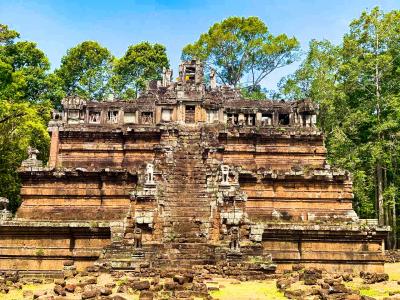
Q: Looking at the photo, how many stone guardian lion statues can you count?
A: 4